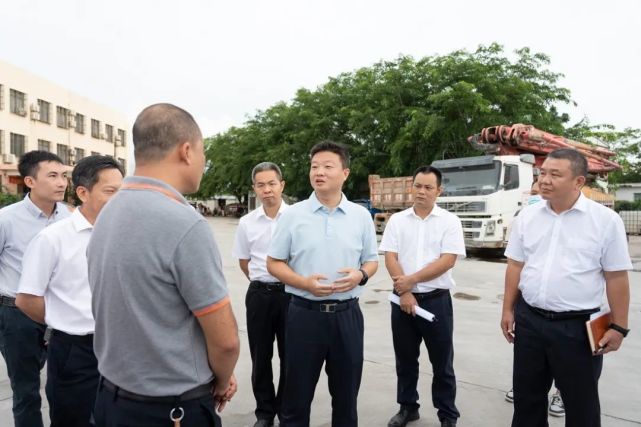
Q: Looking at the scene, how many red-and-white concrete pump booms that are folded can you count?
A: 1